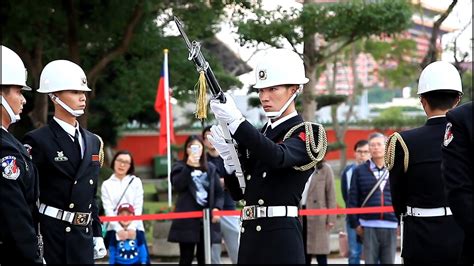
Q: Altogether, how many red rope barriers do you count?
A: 1